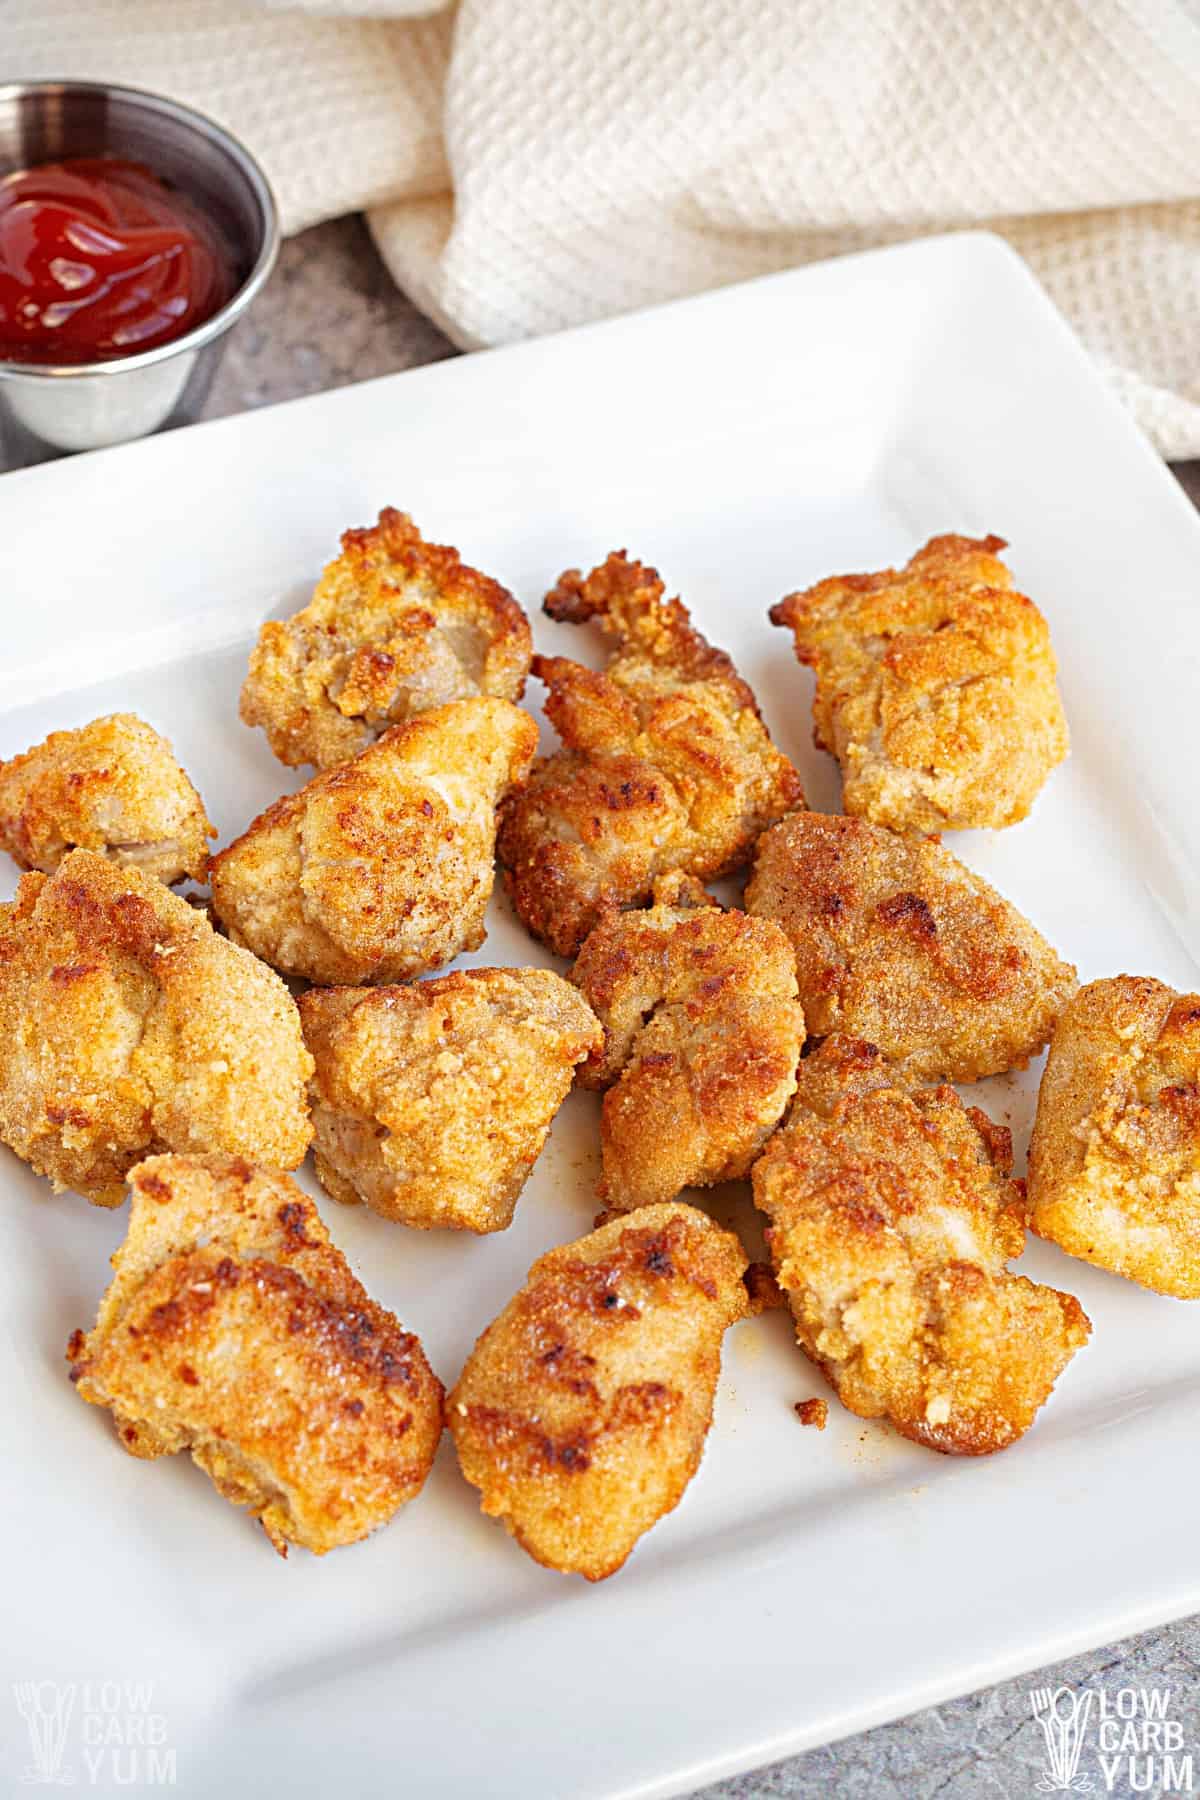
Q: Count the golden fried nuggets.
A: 13